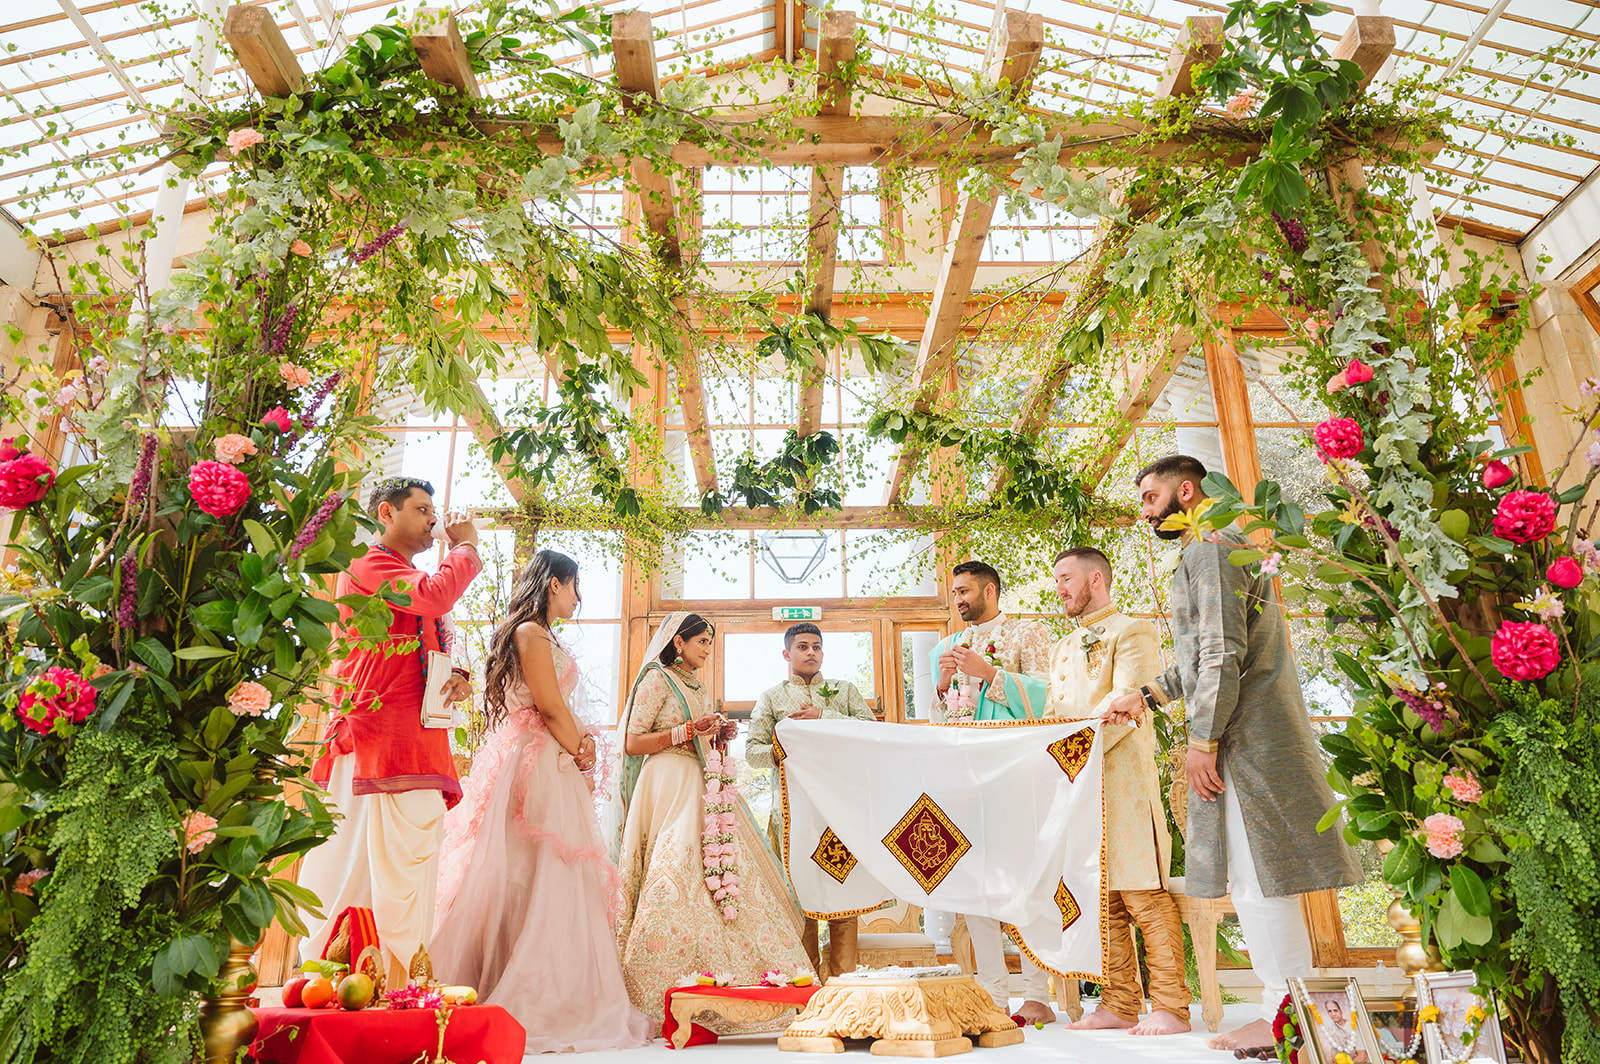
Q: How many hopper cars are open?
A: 0